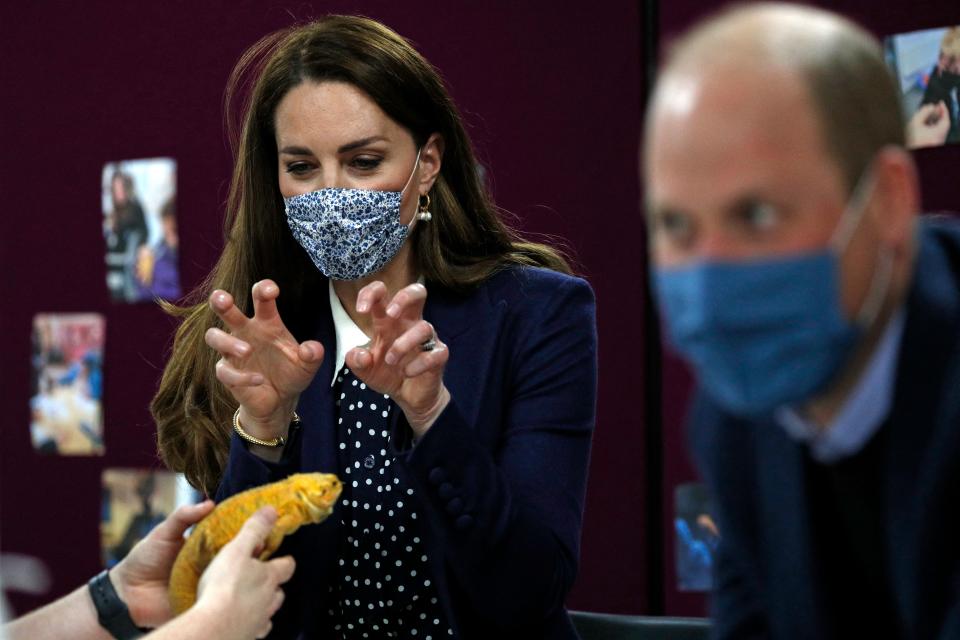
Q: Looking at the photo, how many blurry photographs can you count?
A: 5